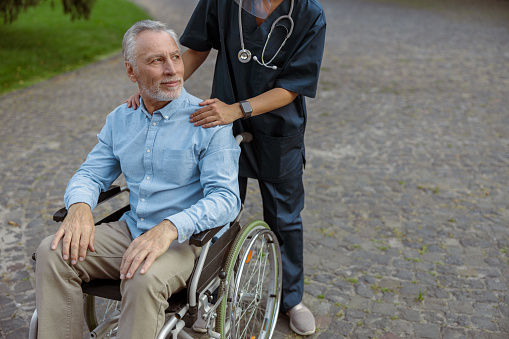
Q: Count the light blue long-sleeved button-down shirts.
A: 1